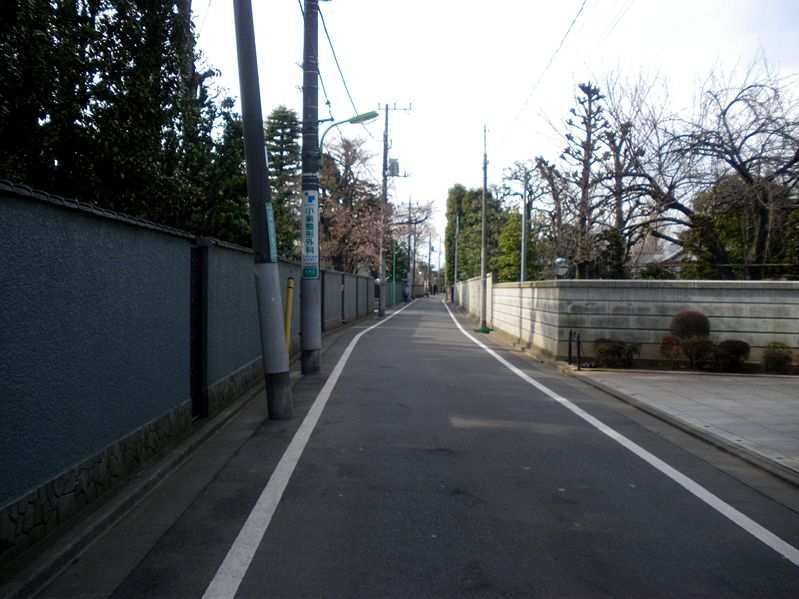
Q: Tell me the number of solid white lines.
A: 2